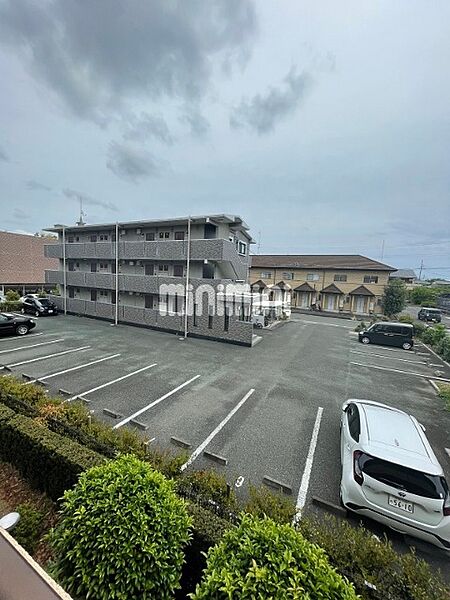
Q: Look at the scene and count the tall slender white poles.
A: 3